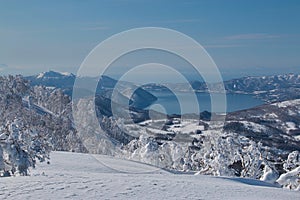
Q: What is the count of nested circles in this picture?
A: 3